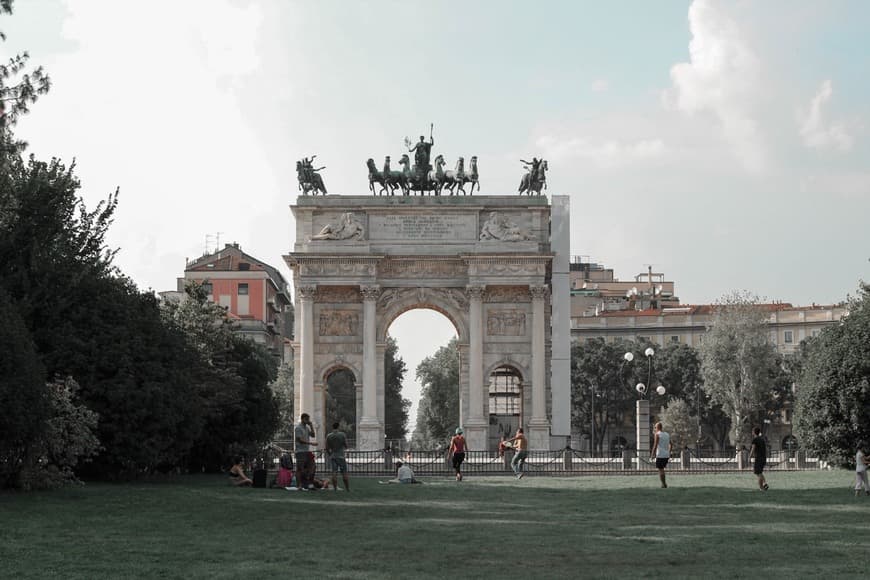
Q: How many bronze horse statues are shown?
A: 8